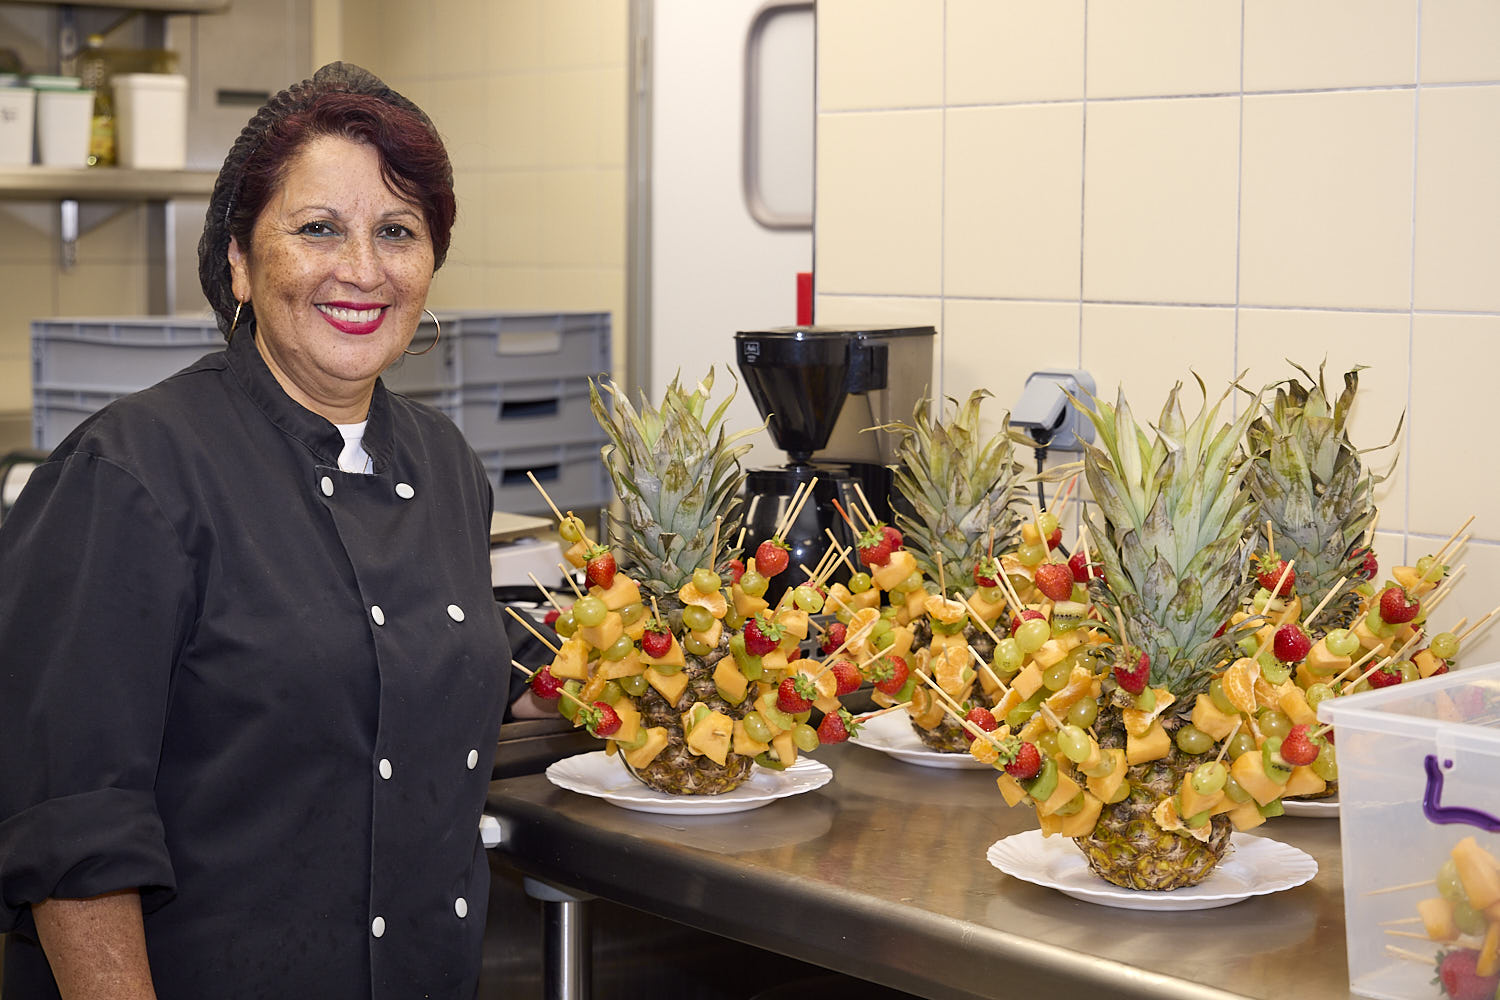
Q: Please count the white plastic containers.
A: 3